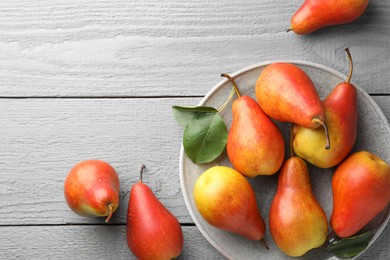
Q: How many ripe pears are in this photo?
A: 9